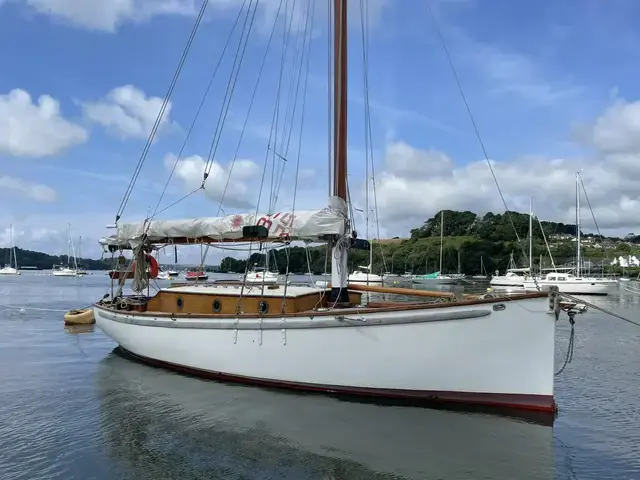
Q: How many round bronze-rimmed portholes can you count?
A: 3